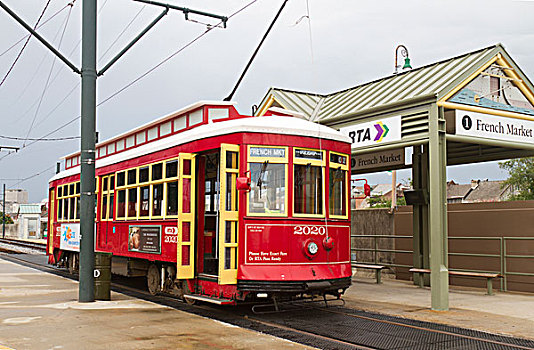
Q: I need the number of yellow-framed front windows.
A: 3